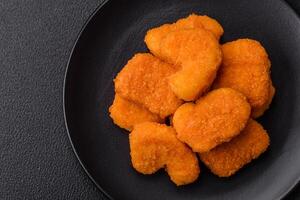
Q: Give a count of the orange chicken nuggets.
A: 8